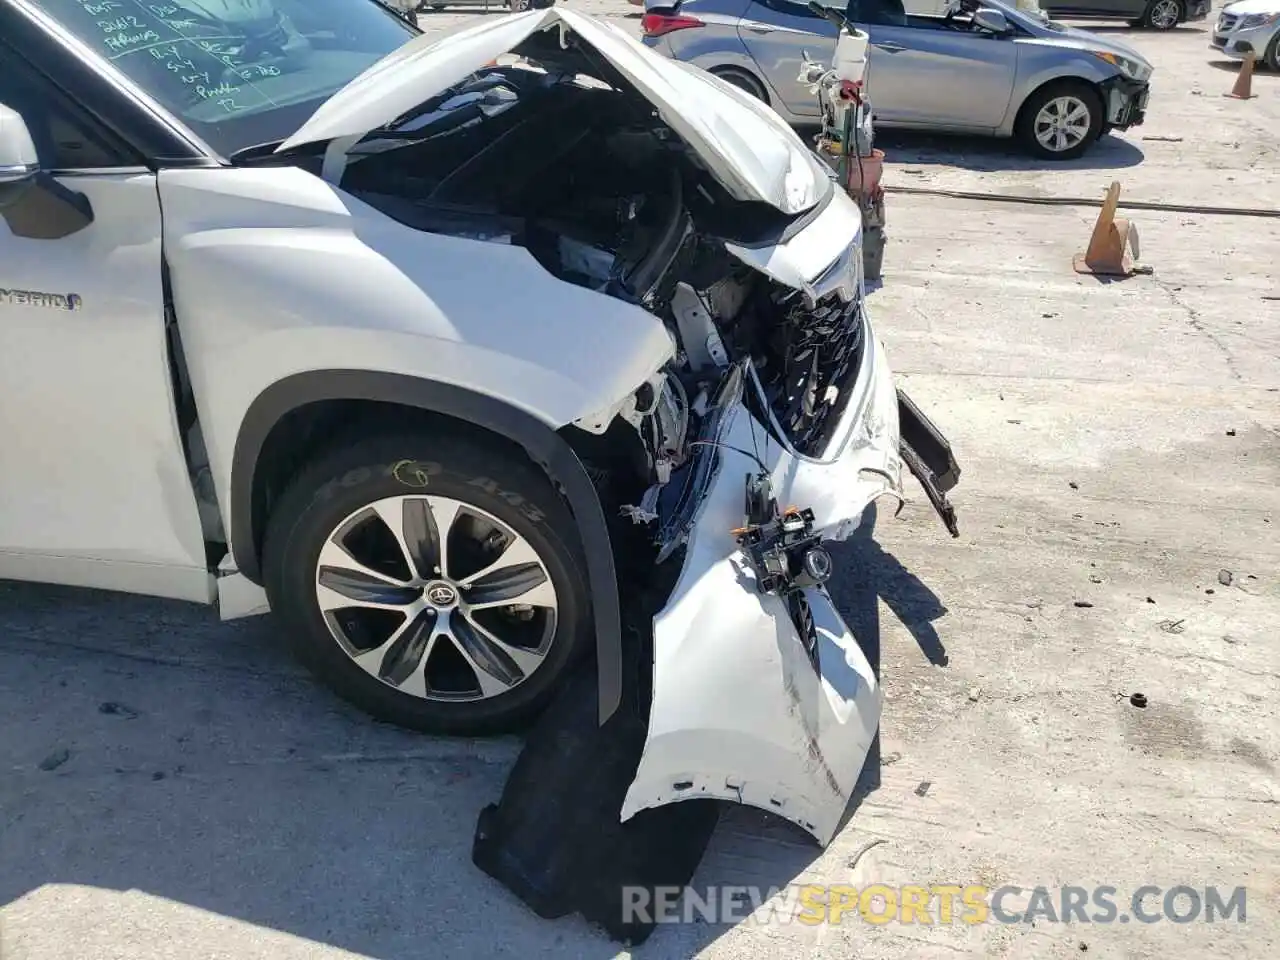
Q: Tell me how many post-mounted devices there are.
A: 1